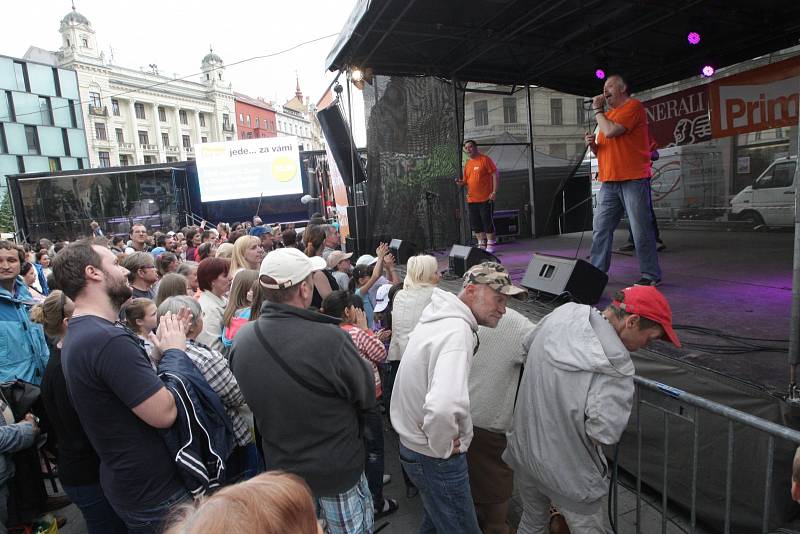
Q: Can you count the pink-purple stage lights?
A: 3